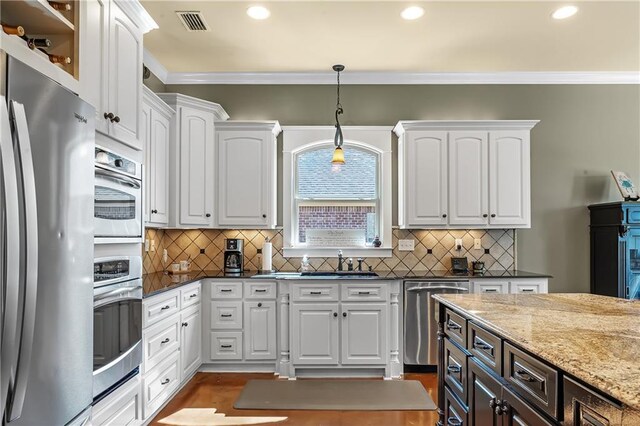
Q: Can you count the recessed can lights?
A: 3